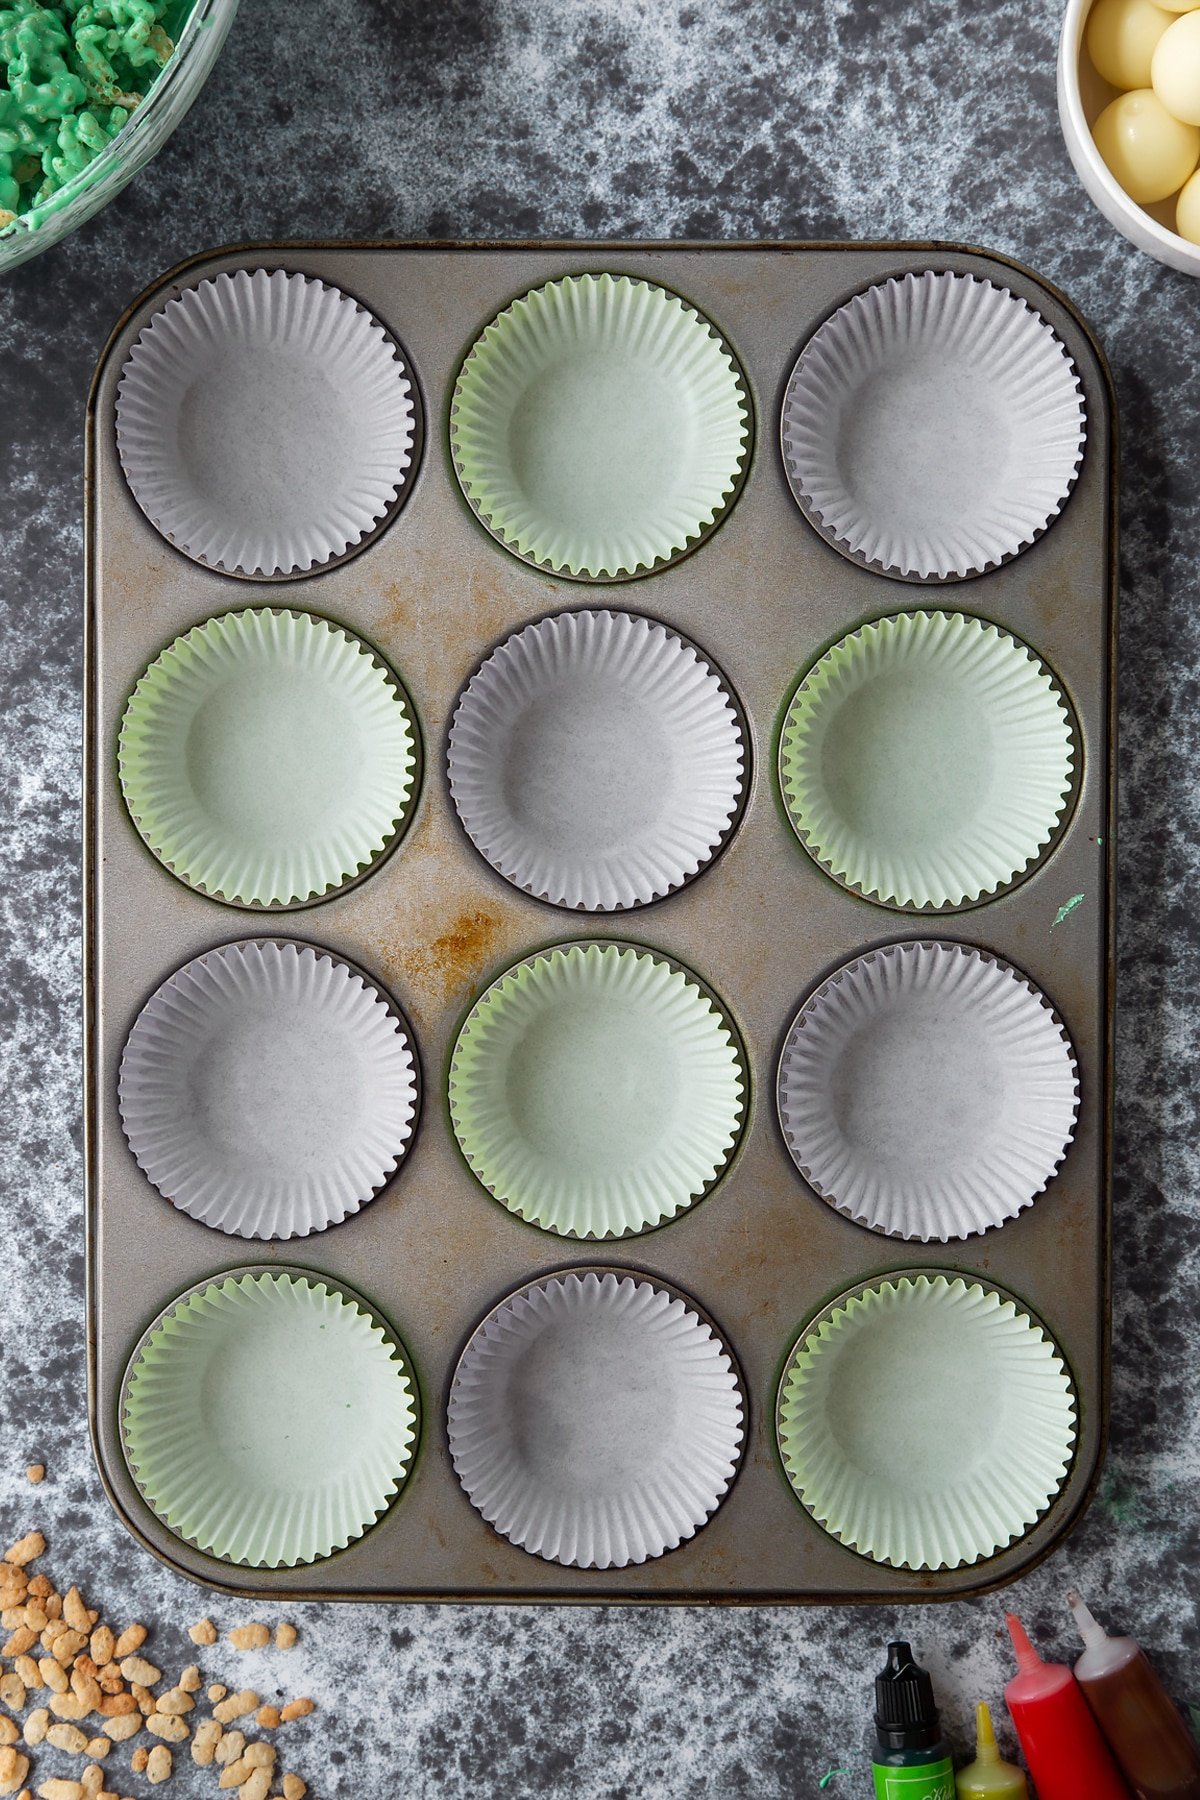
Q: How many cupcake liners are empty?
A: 12